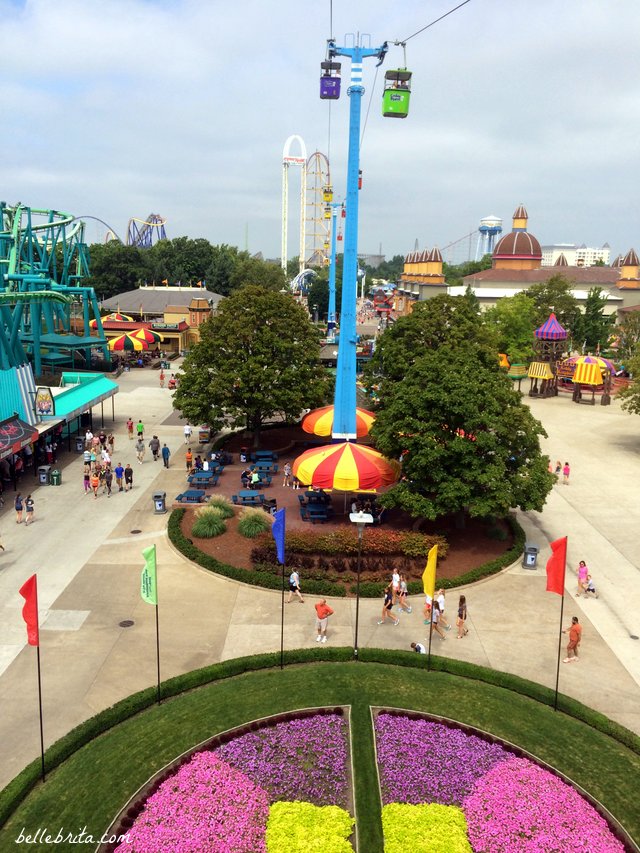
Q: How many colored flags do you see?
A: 5